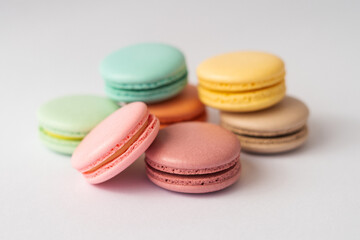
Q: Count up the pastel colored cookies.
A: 7